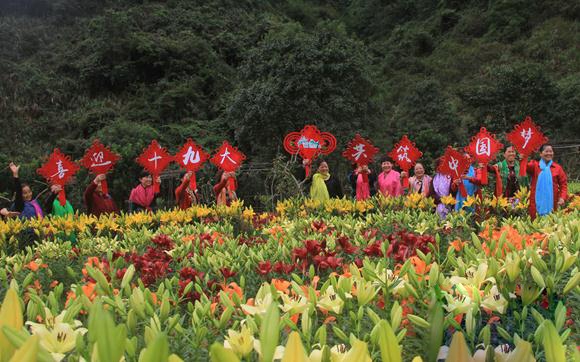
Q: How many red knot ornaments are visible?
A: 11